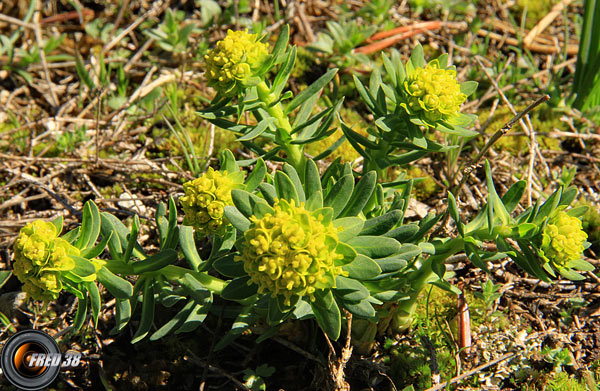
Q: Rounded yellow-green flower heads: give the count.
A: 6